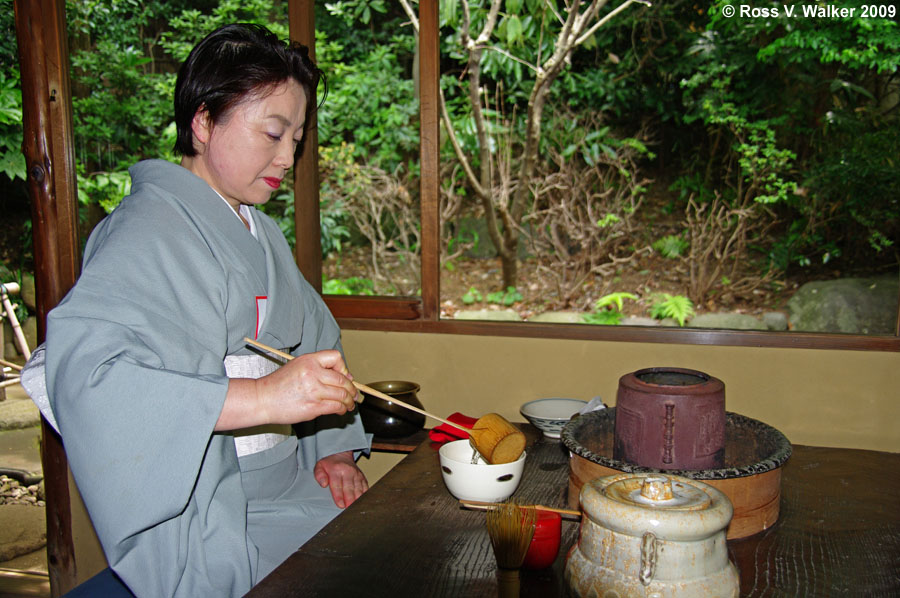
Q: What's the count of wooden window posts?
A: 3